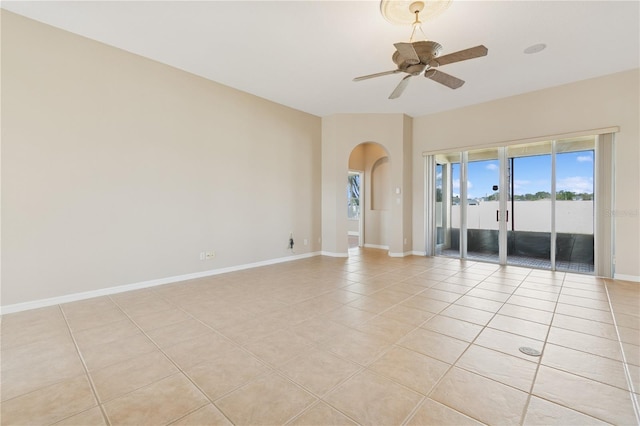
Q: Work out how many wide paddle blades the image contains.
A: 5